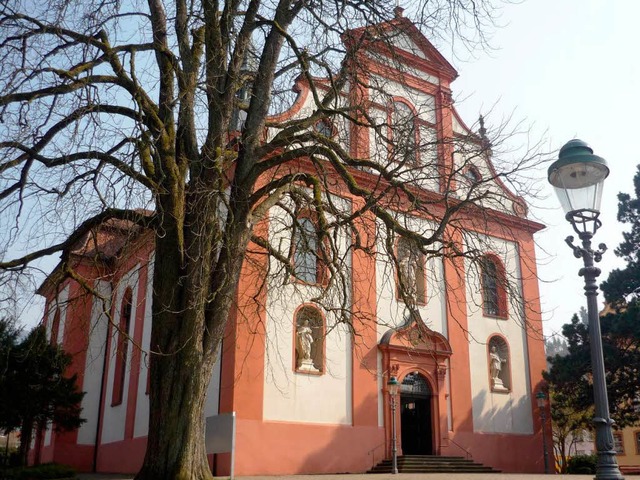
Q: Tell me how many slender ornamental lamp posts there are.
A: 3